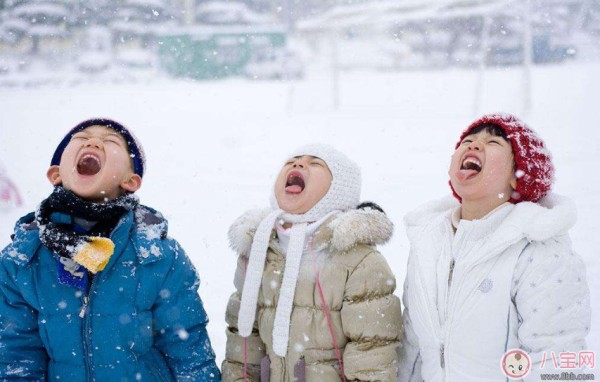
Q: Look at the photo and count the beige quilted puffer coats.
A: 1